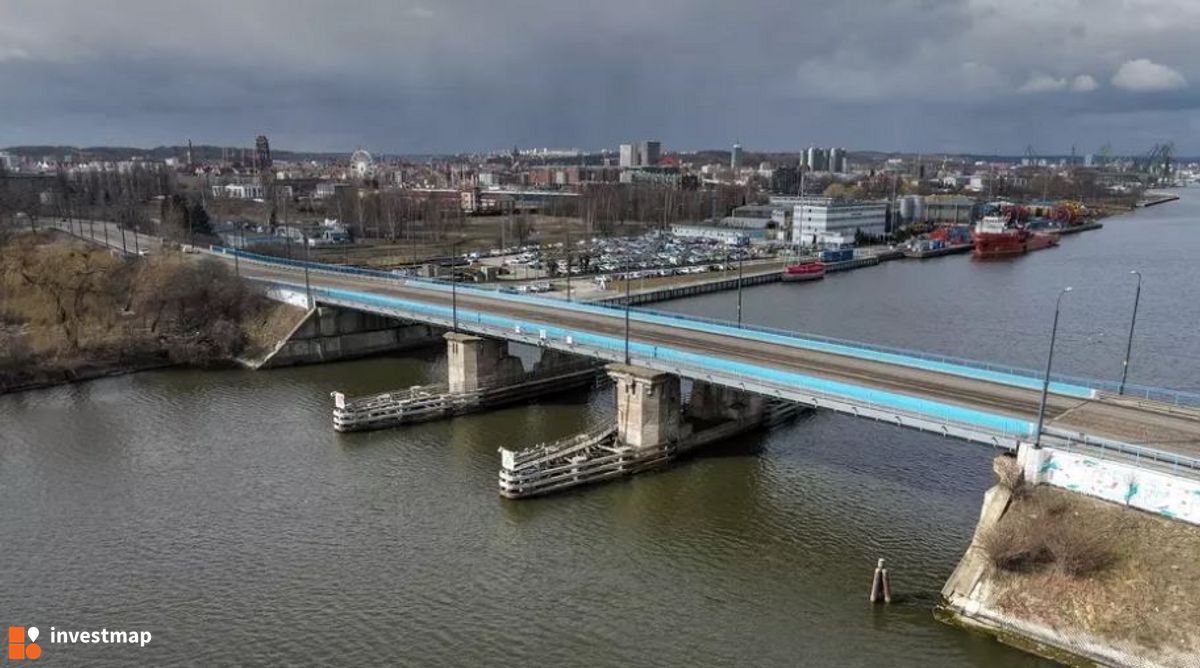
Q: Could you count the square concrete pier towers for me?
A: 2